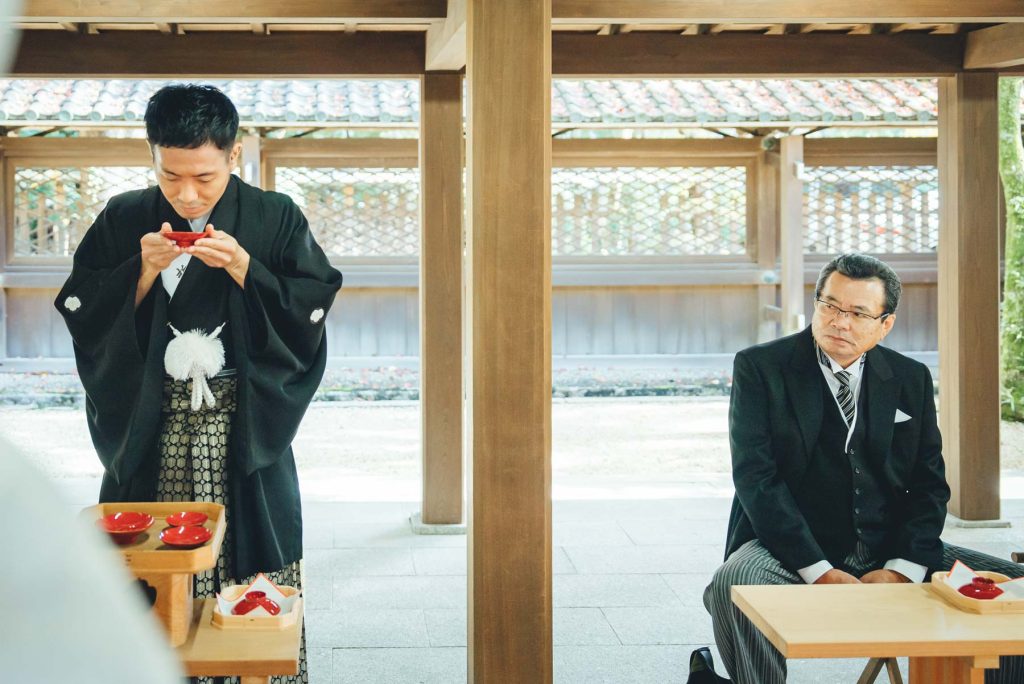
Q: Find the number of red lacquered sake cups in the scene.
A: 6